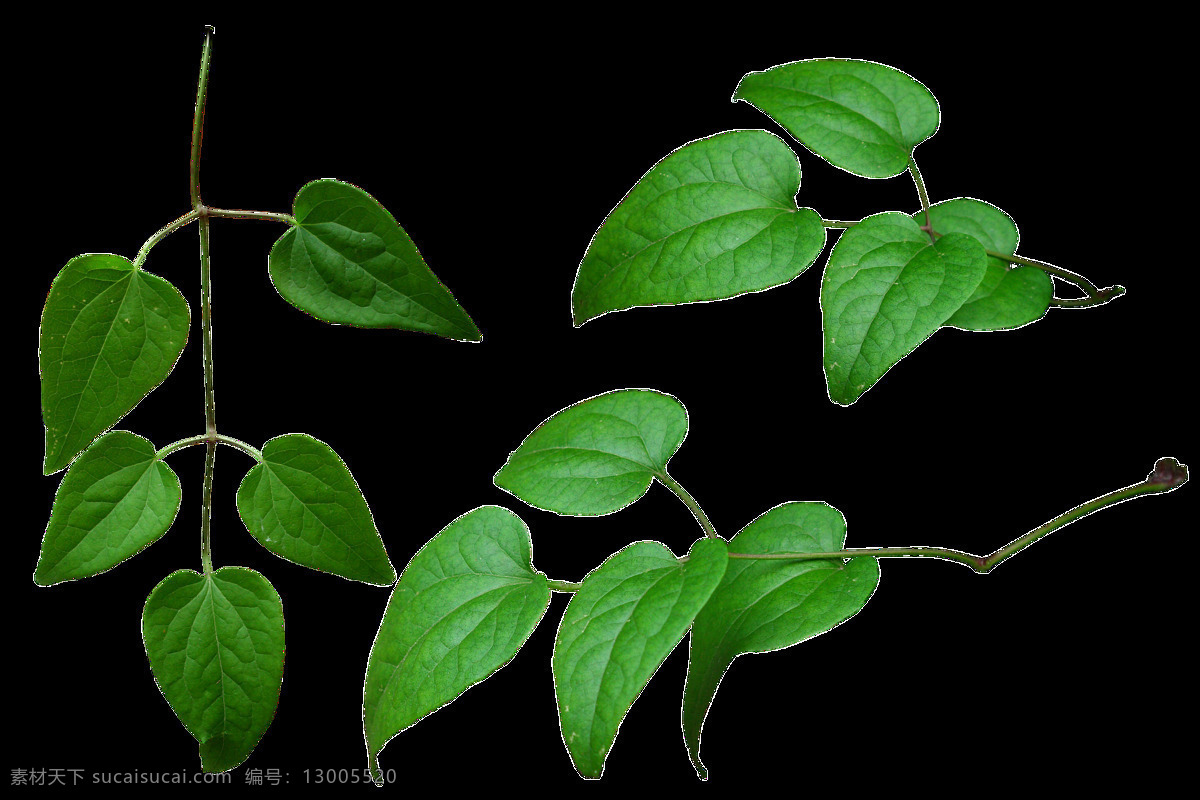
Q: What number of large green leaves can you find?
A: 13